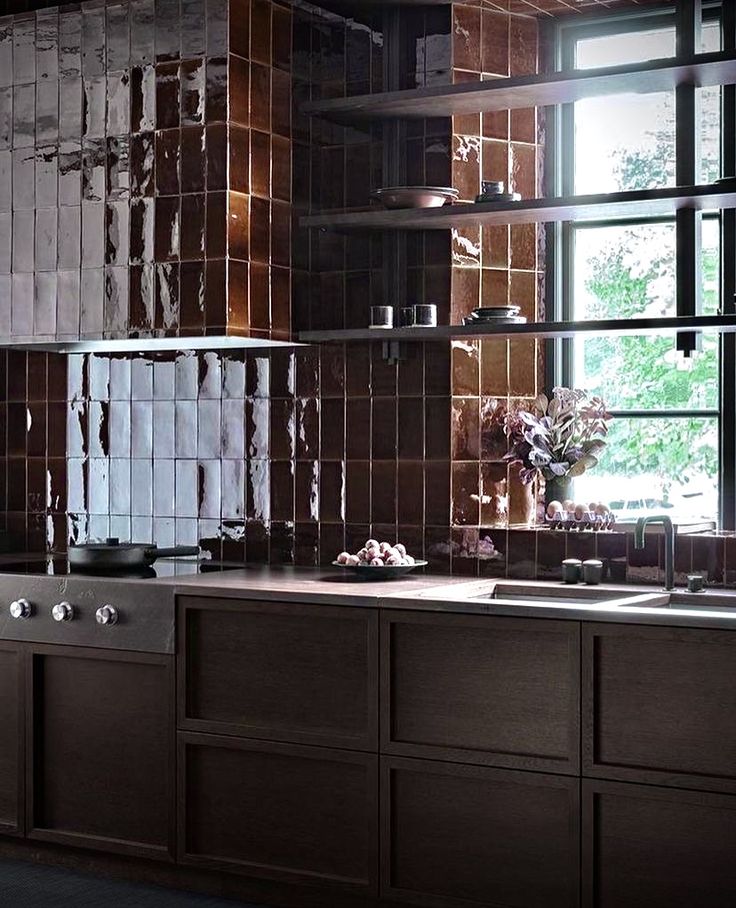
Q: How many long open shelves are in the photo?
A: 3